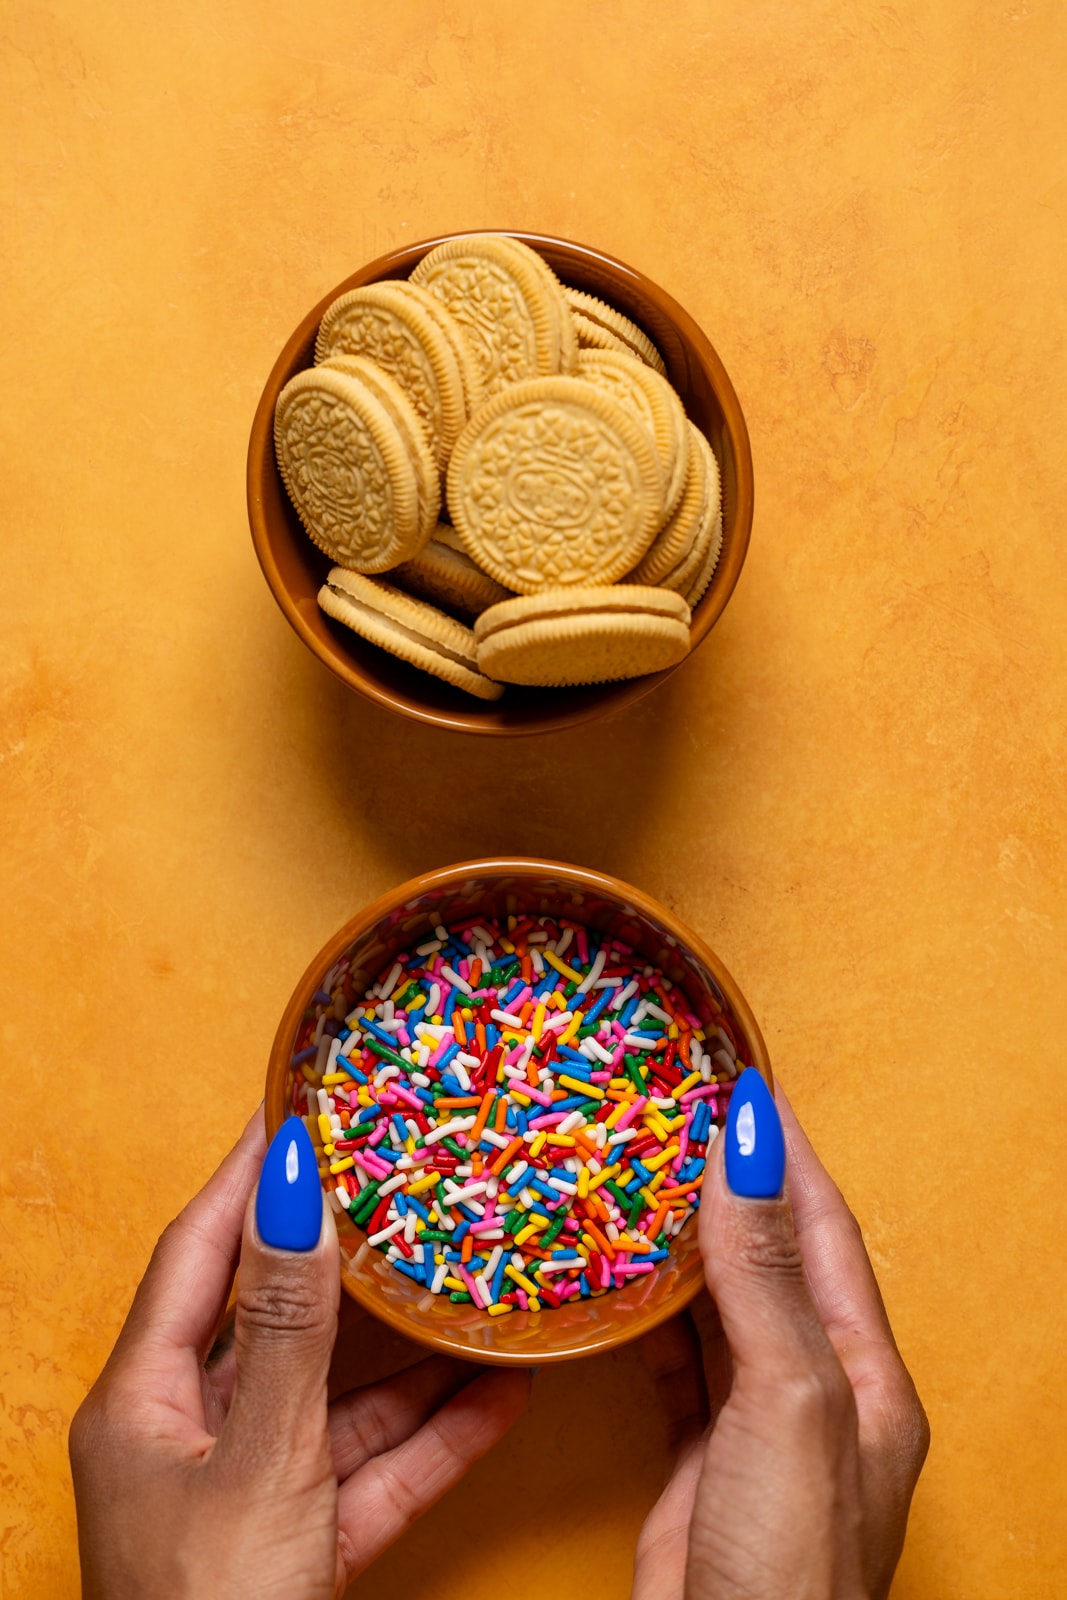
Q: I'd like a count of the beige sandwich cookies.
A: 11